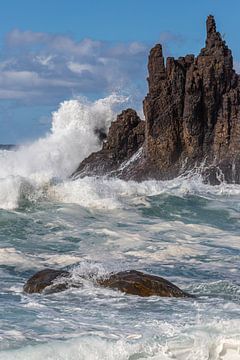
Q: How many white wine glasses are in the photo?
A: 0